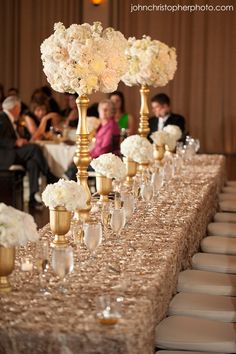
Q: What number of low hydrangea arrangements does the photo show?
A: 6